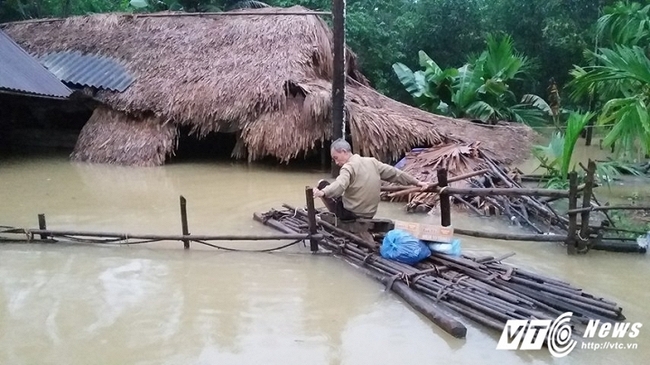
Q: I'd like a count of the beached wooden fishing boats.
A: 0